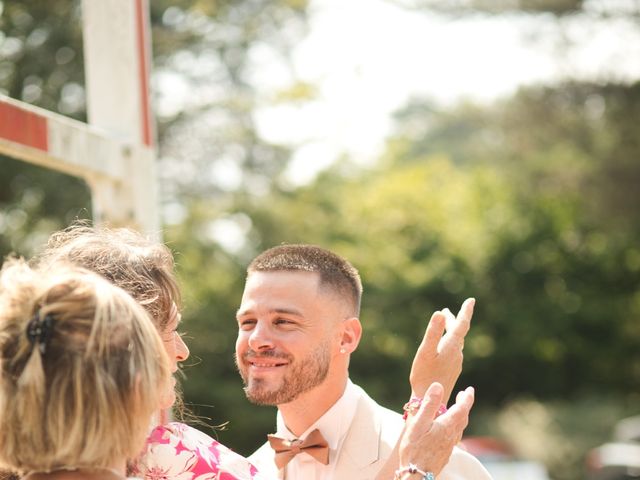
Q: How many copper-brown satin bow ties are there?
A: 1